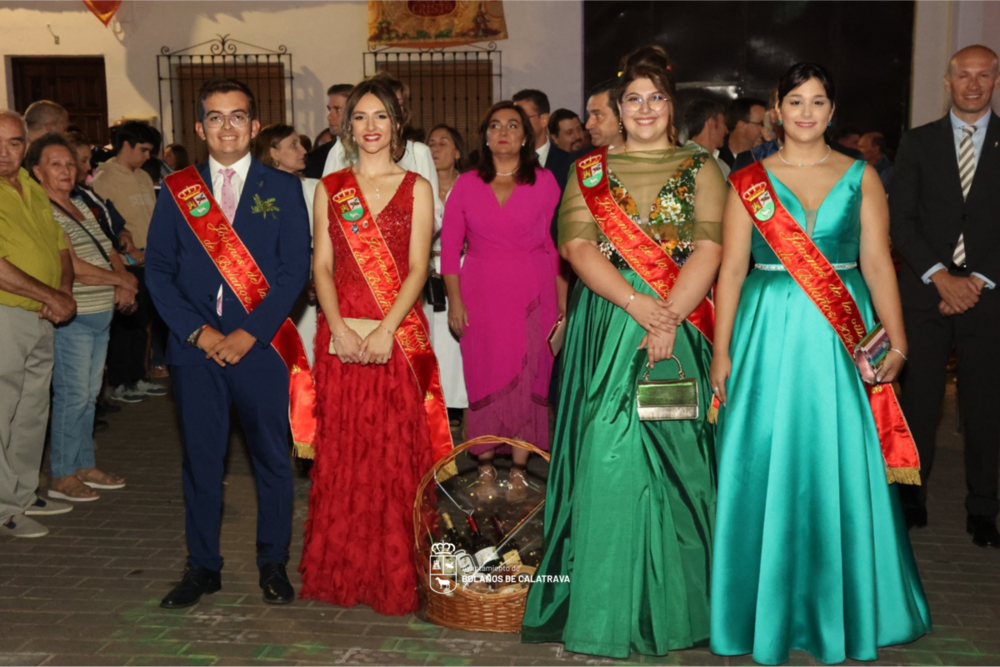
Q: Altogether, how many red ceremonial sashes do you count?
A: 4